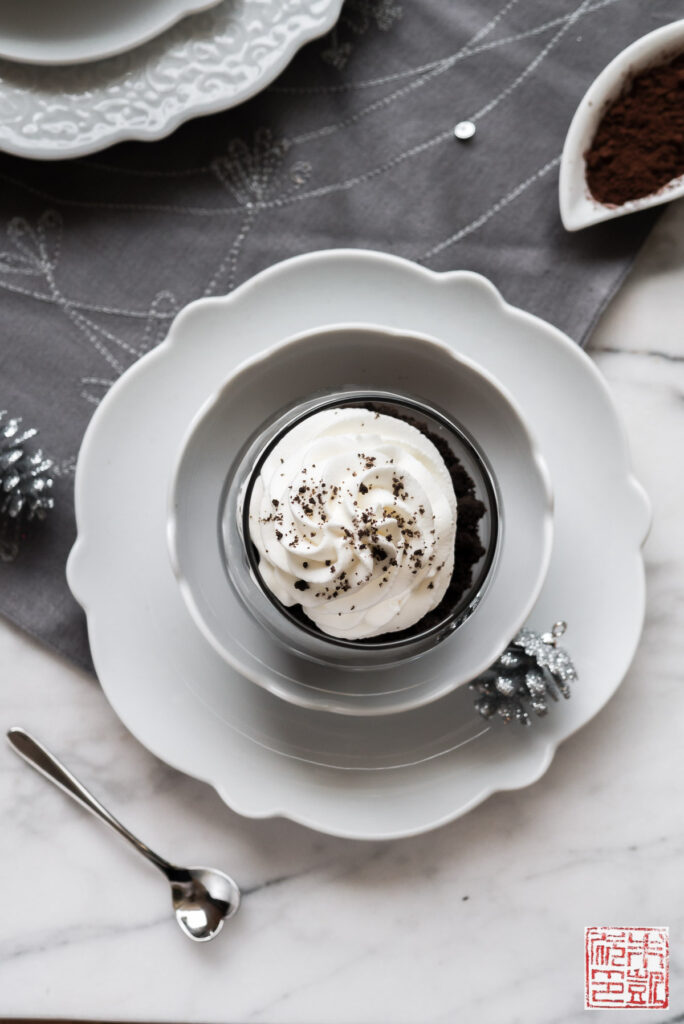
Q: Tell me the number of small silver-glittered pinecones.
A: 2